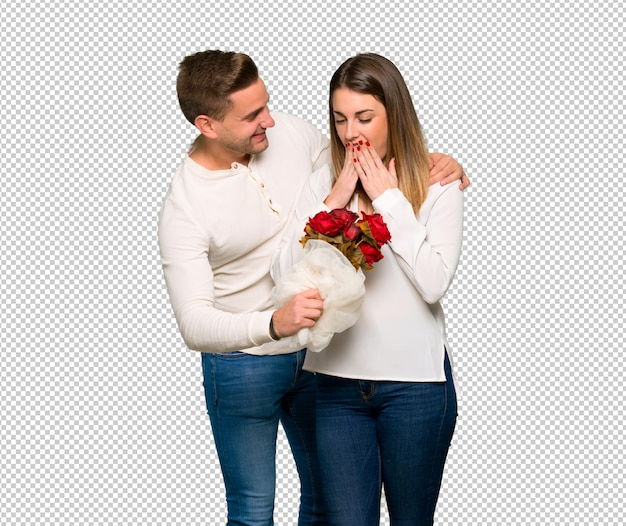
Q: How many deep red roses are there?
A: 5